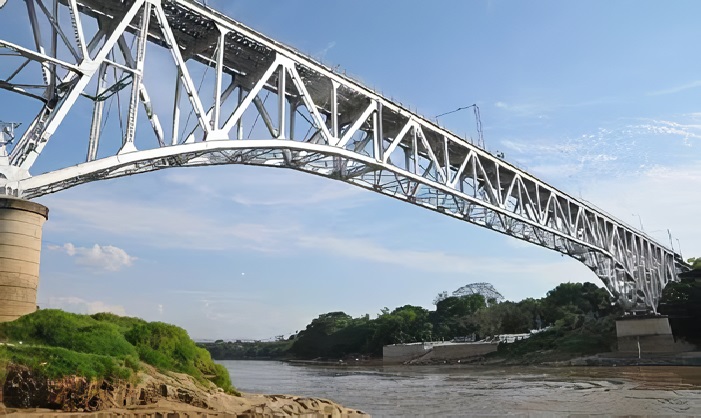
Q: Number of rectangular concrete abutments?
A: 1